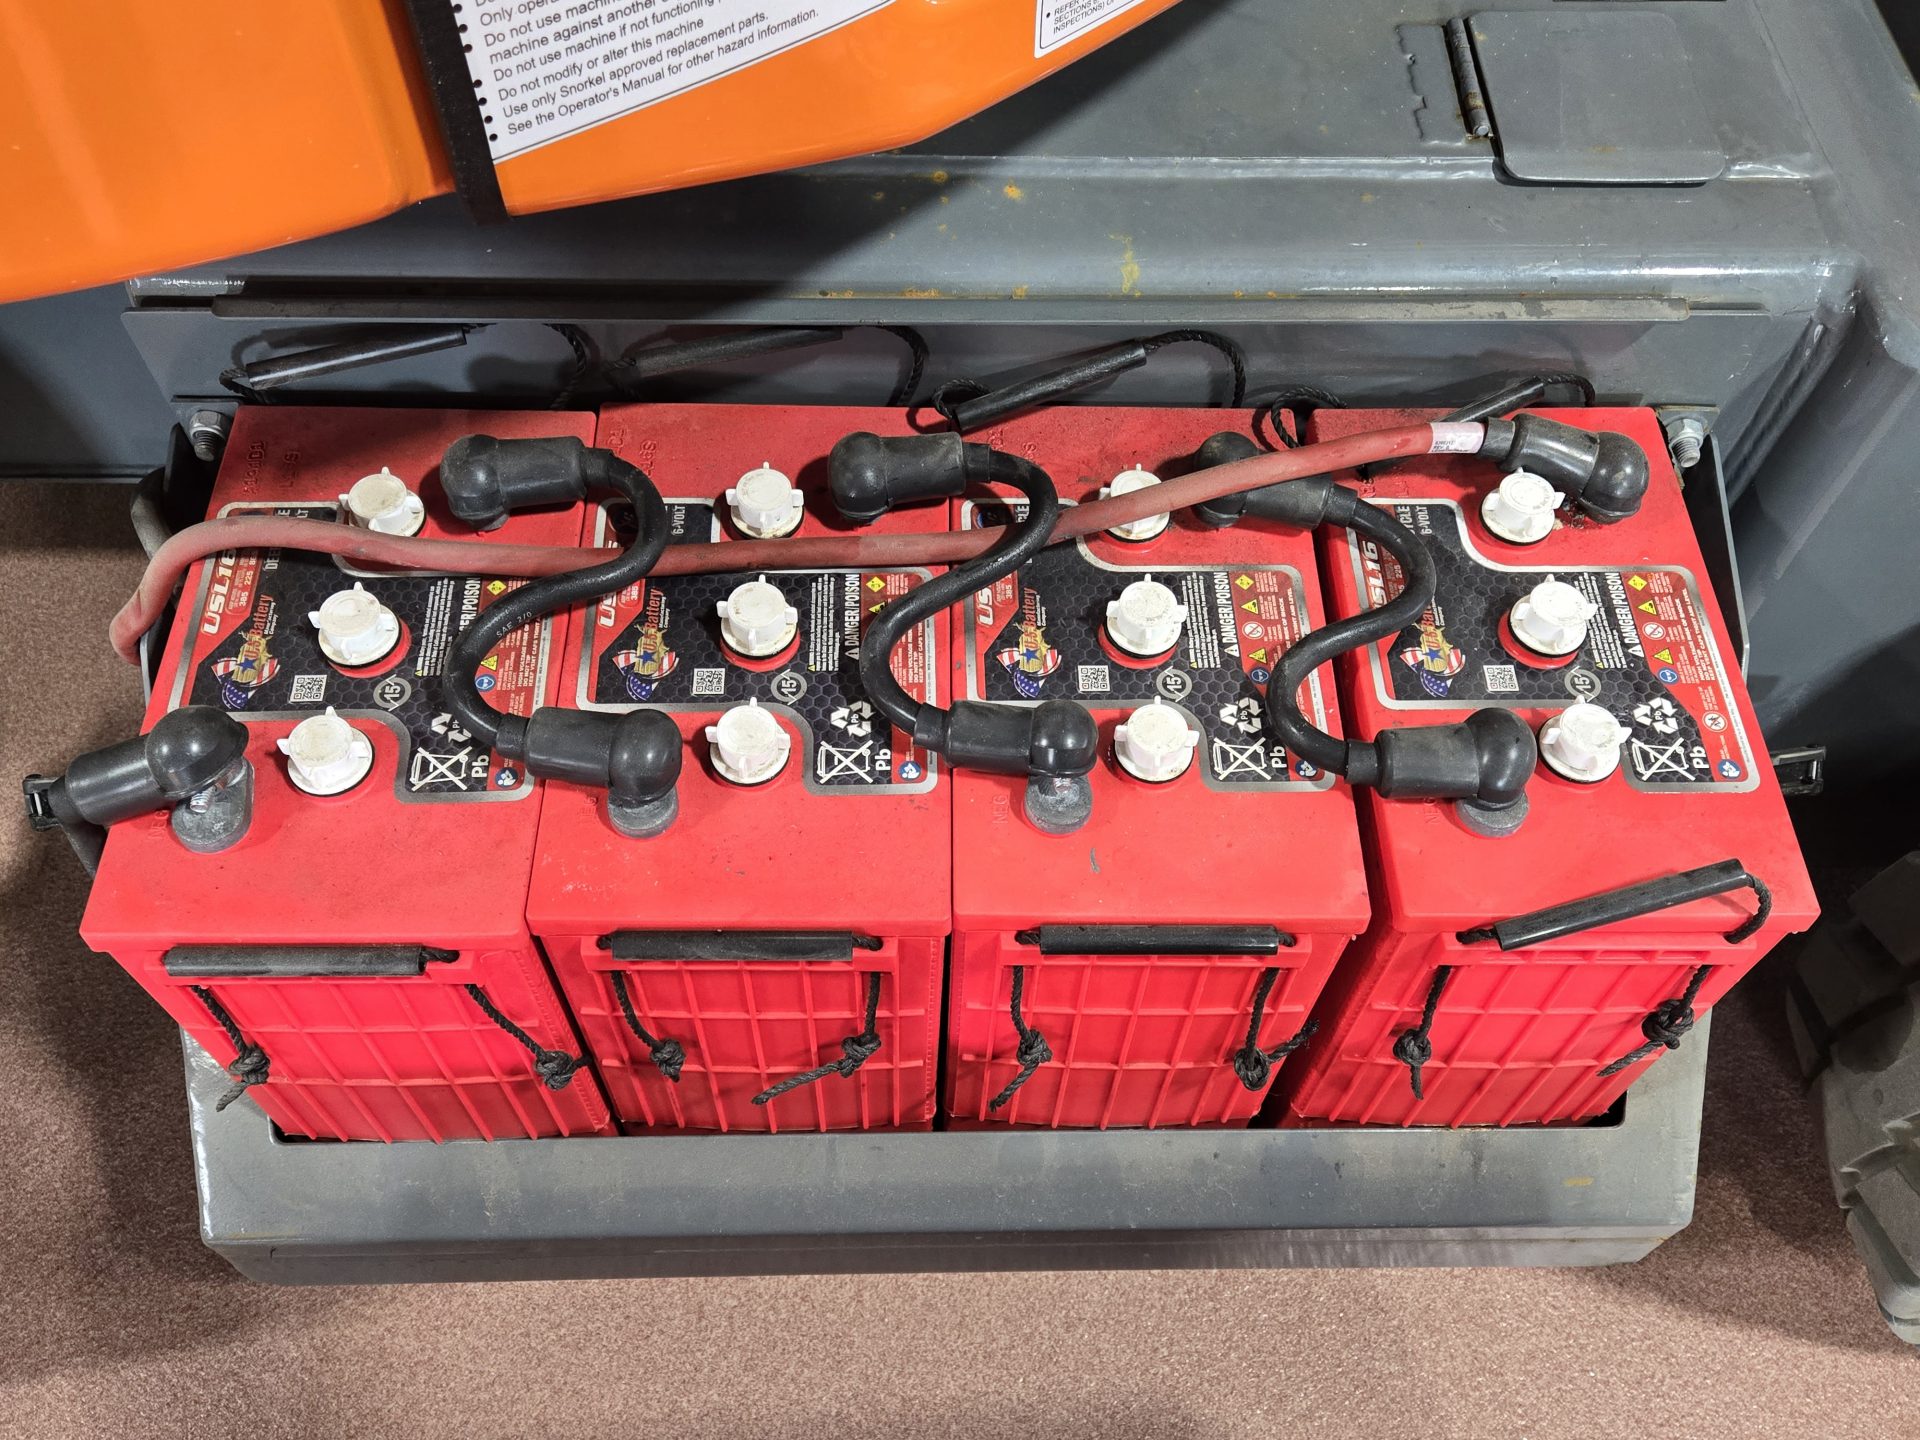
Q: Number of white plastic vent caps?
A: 12